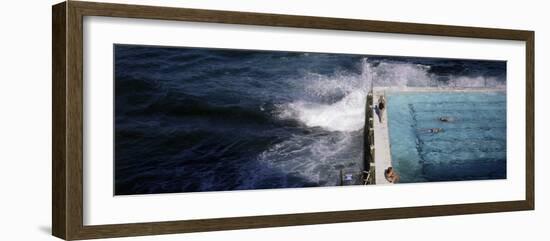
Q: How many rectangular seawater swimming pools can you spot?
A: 1